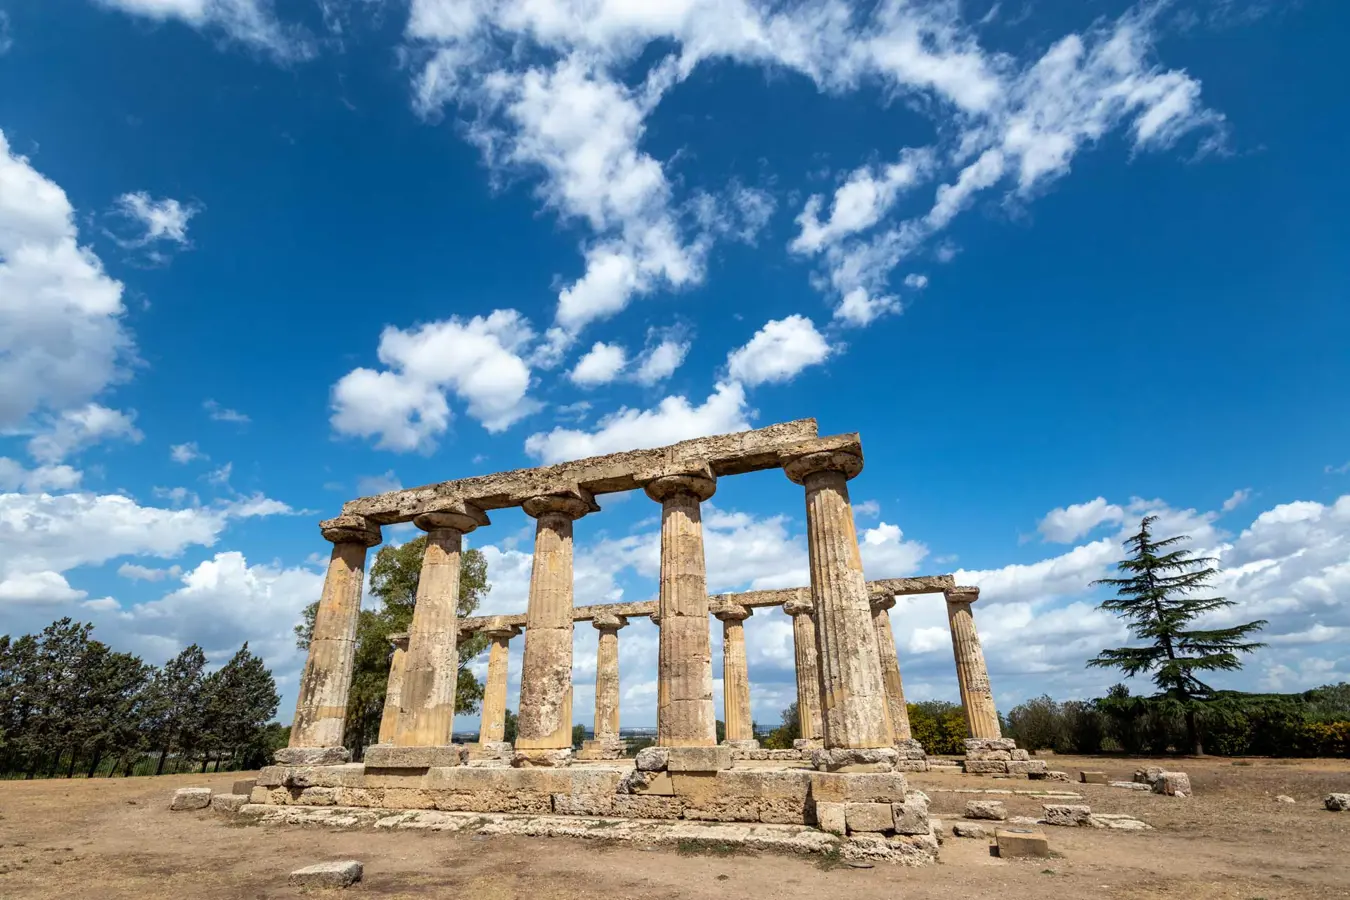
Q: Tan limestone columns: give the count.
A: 12